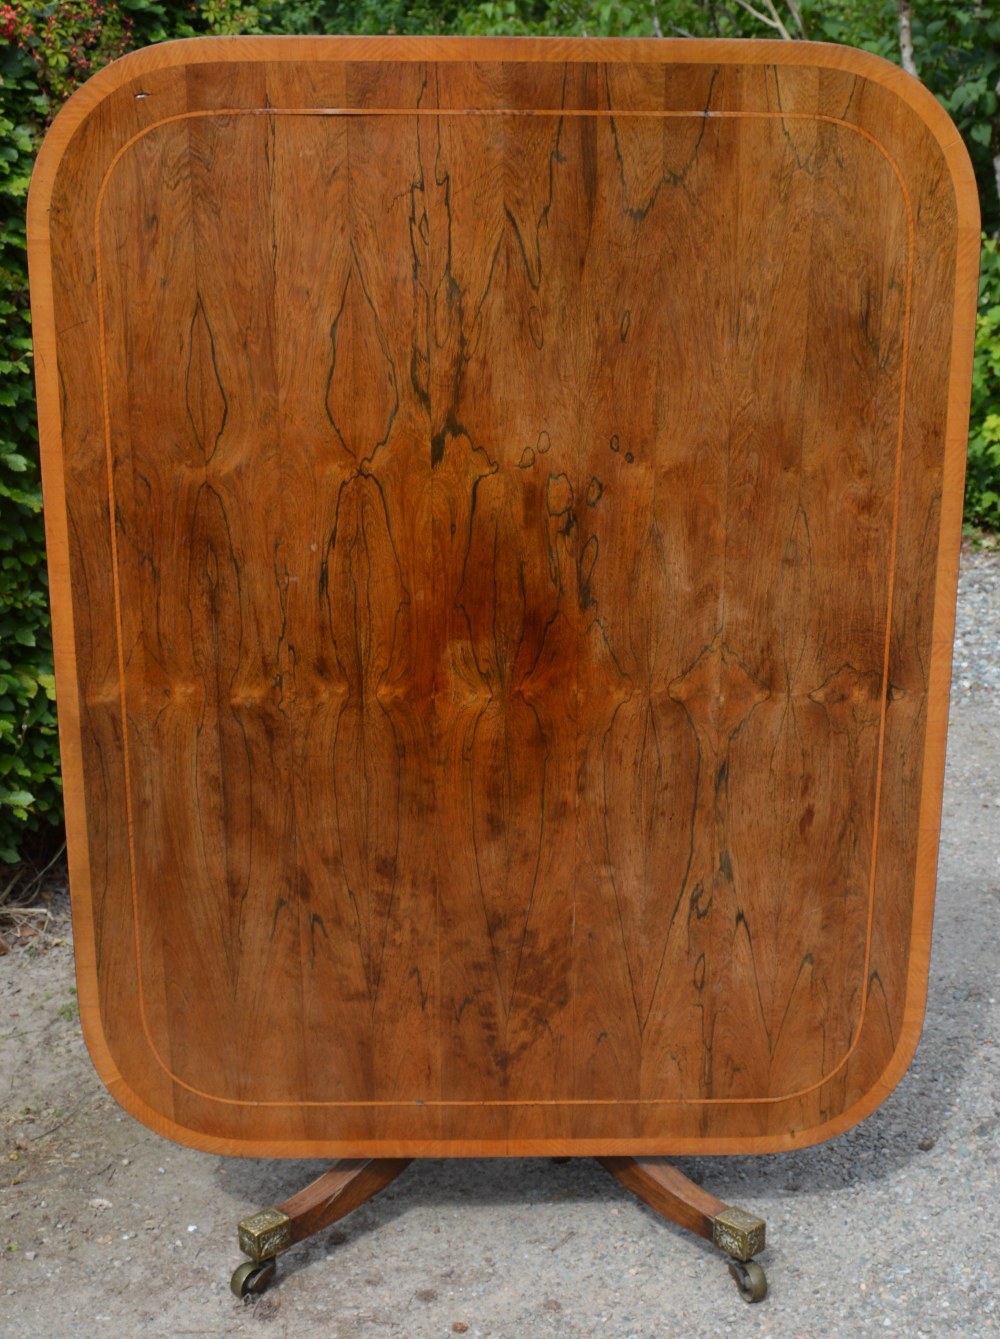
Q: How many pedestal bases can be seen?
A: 1